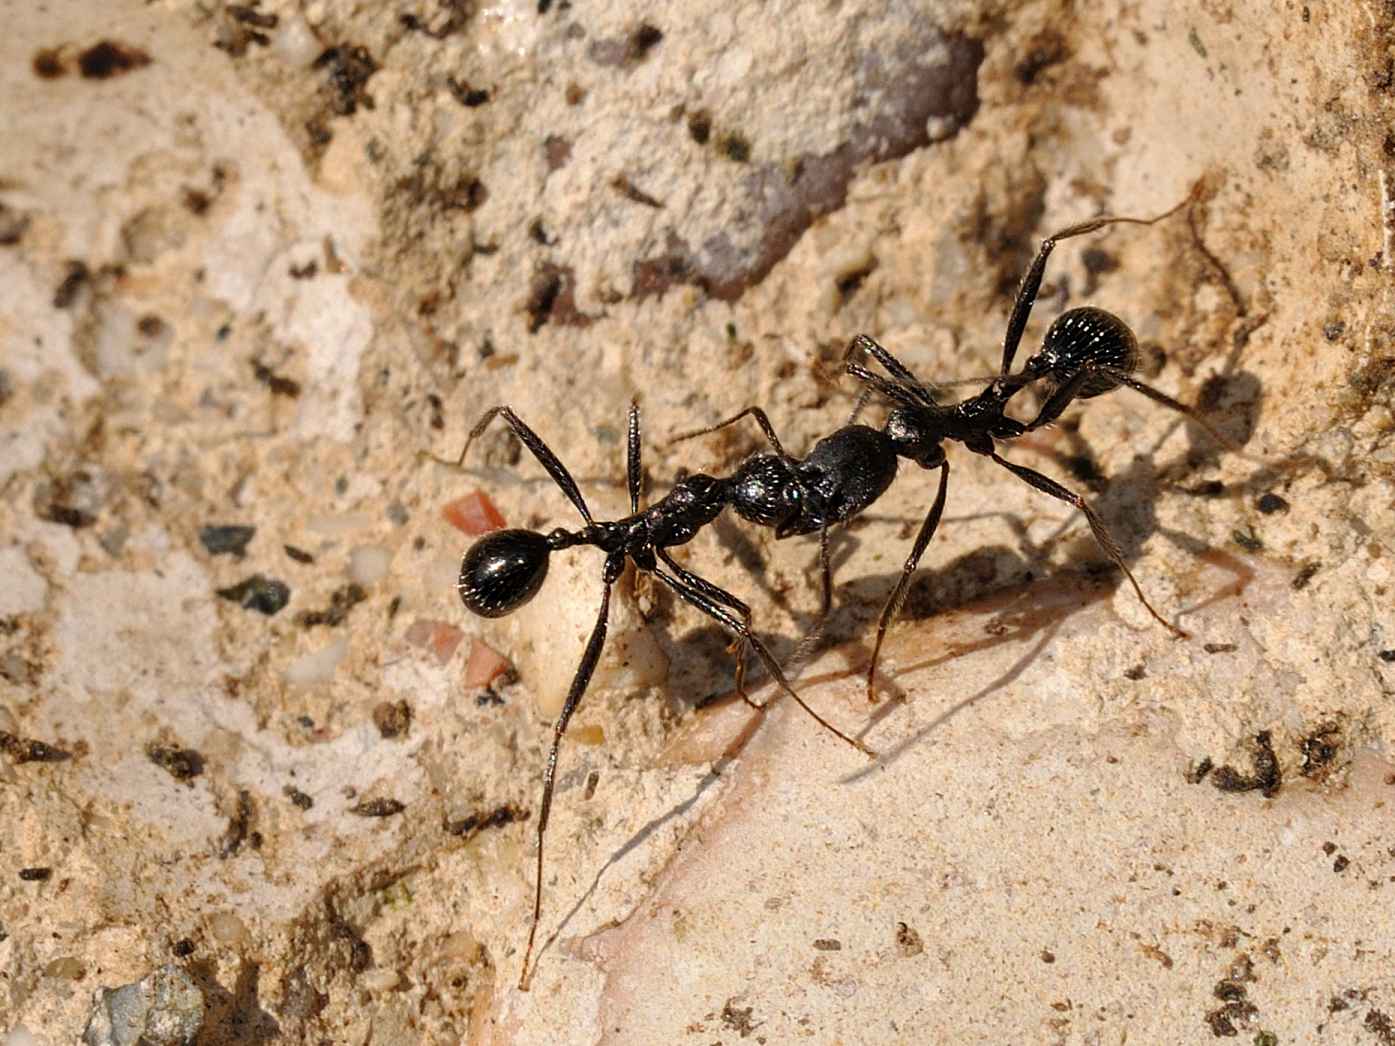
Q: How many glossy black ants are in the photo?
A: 2